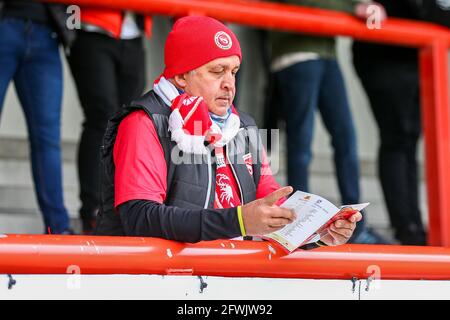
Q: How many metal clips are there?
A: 4